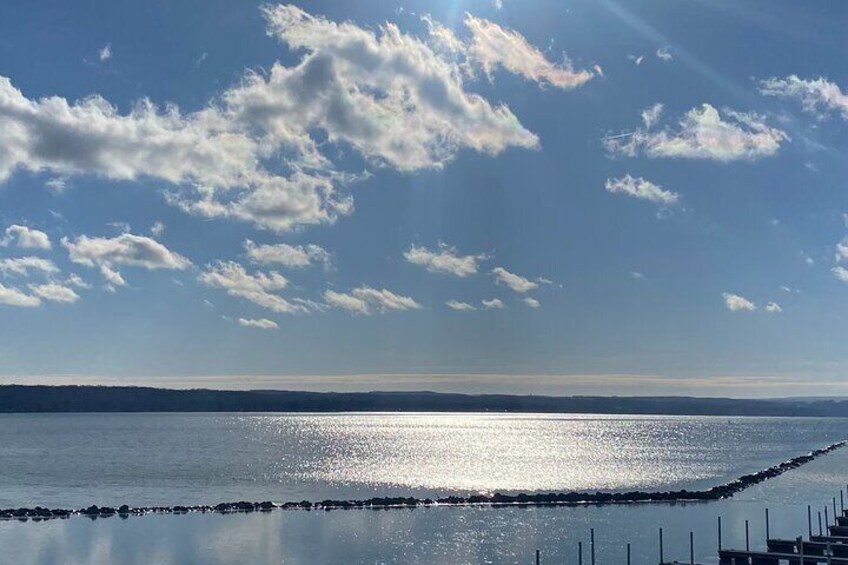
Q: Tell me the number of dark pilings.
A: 15